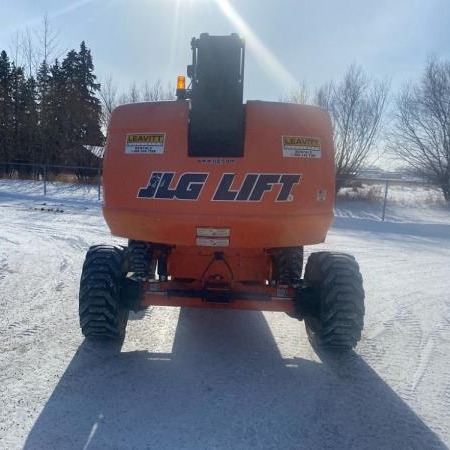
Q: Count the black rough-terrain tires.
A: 4